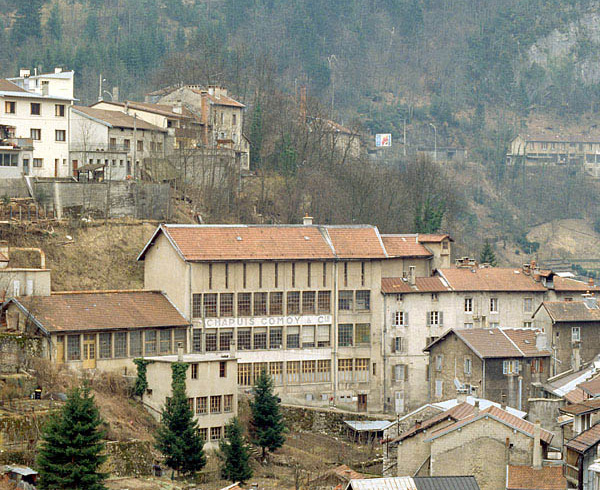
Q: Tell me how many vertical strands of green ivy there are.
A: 2